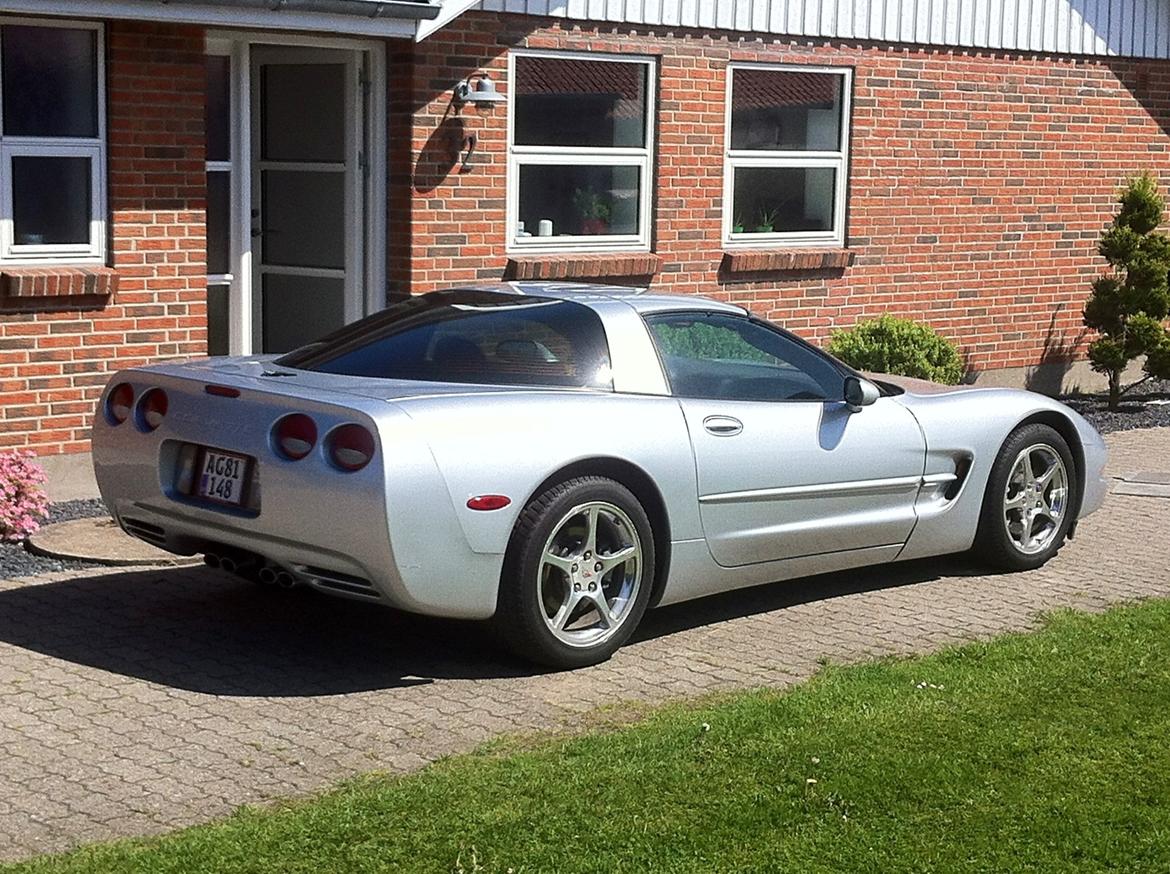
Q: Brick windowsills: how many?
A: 3